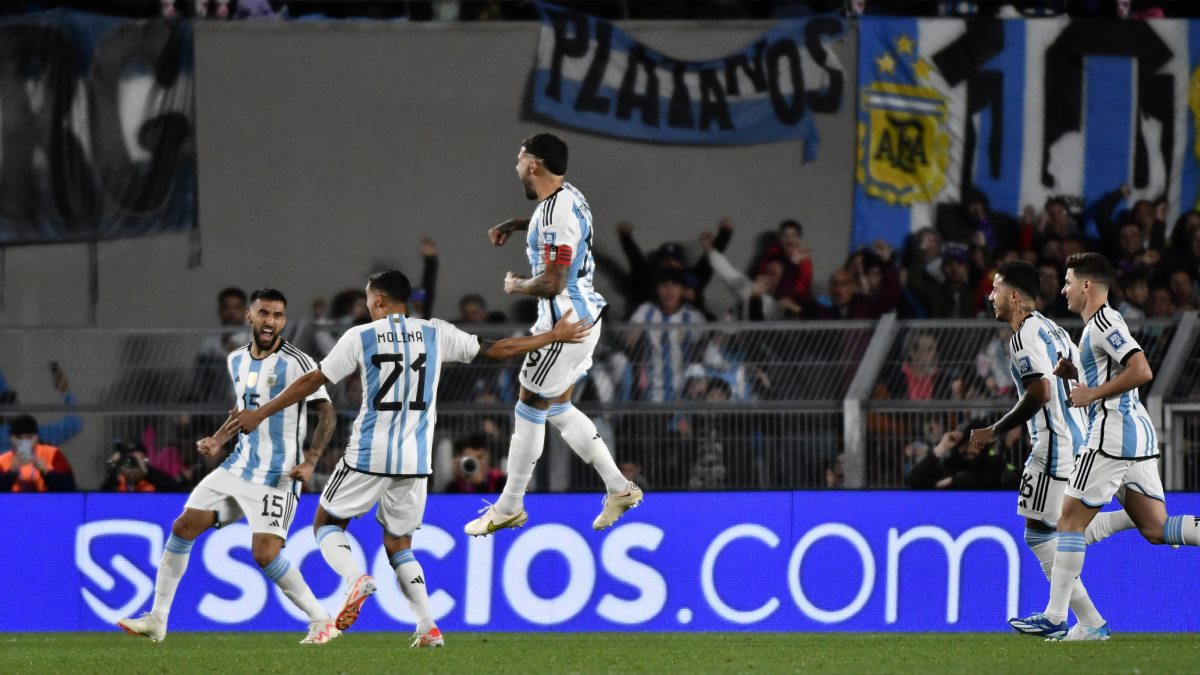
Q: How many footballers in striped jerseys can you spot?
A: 5